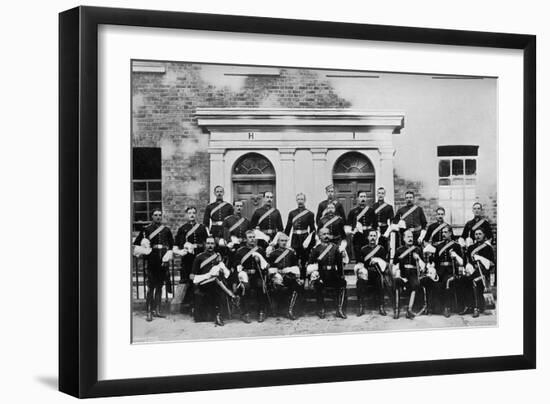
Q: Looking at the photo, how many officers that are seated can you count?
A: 8